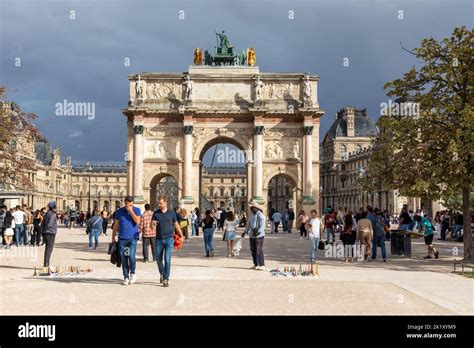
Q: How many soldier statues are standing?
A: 4